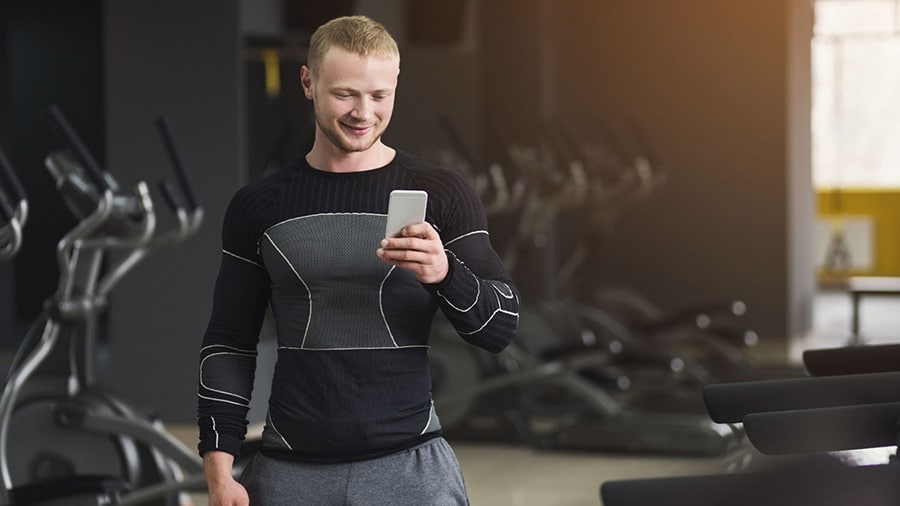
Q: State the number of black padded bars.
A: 4